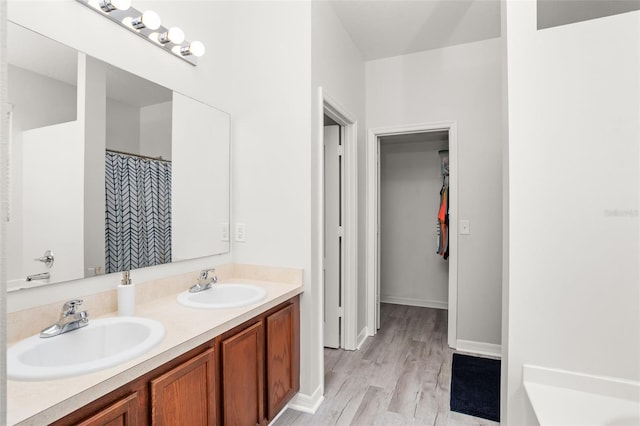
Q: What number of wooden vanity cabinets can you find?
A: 4